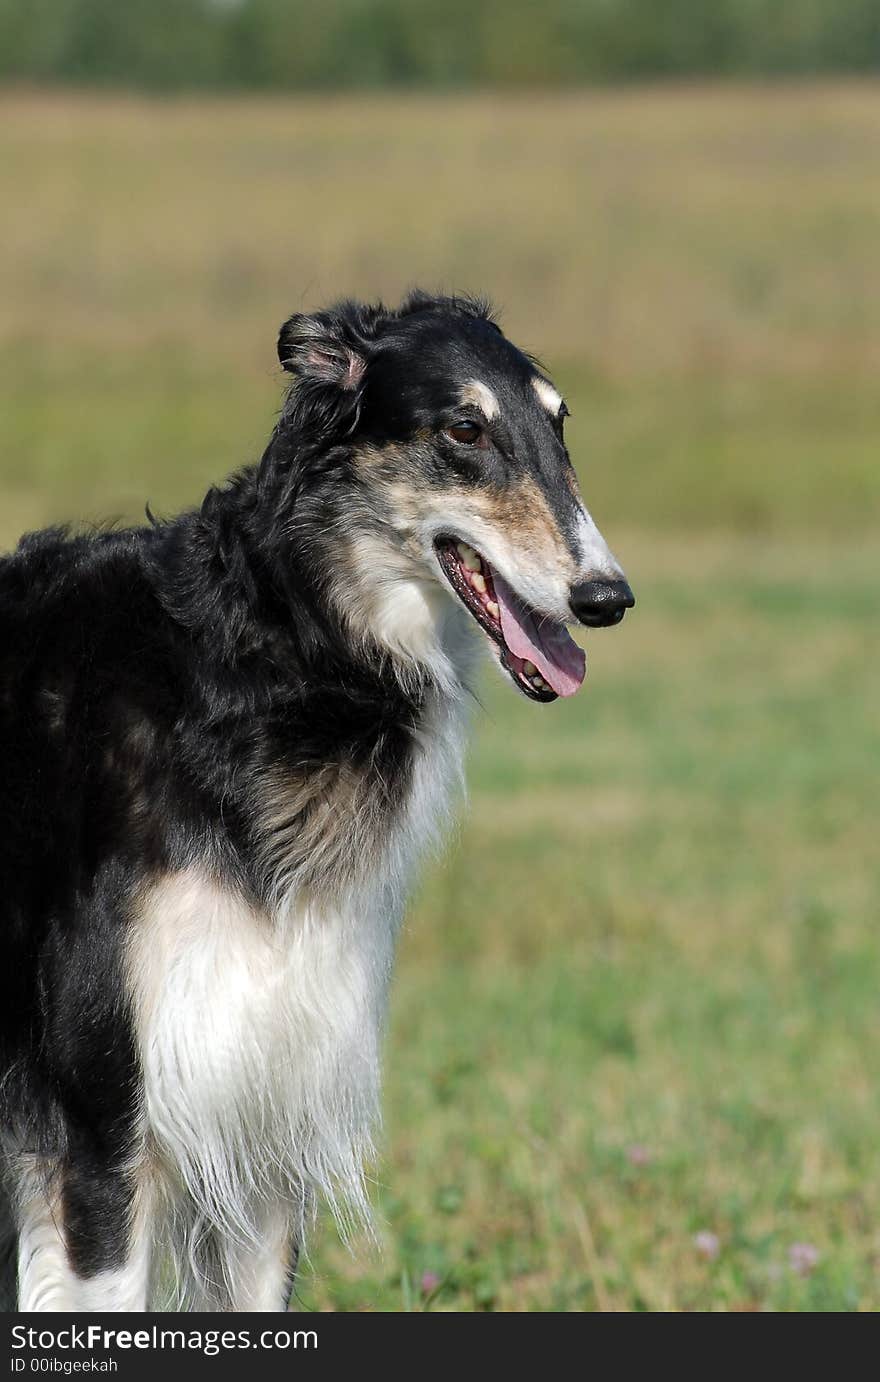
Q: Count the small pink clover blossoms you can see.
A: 4